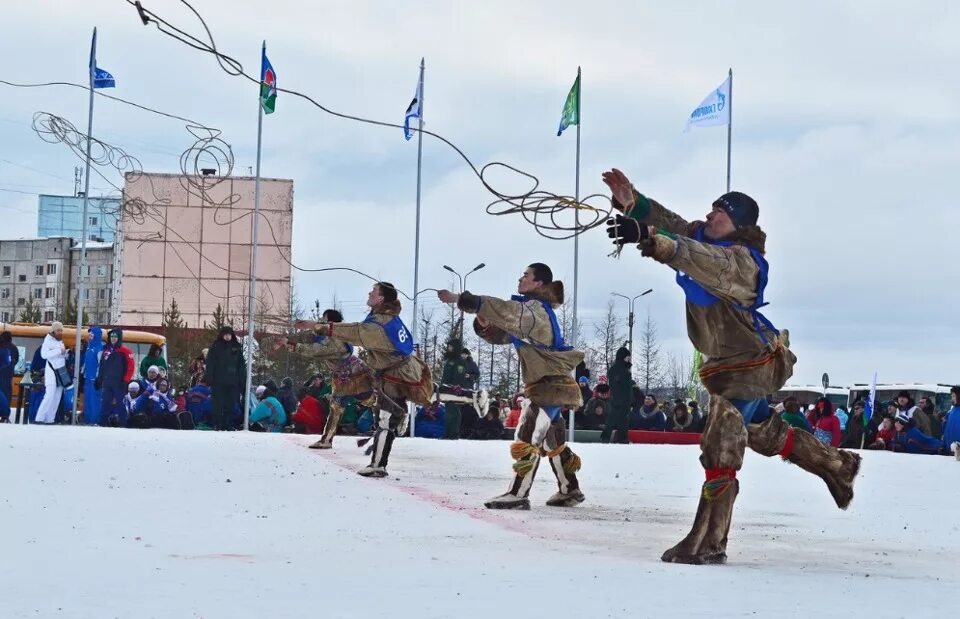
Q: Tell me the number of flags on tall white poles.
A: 5